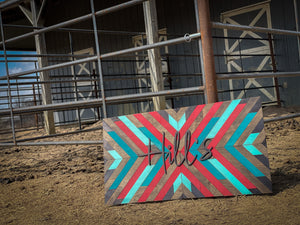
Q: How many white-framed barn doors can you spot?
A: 3